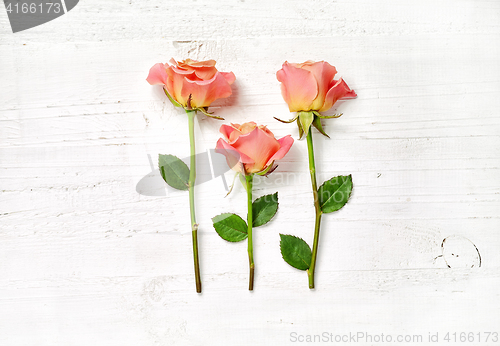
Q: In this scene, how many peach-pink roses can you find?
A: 3